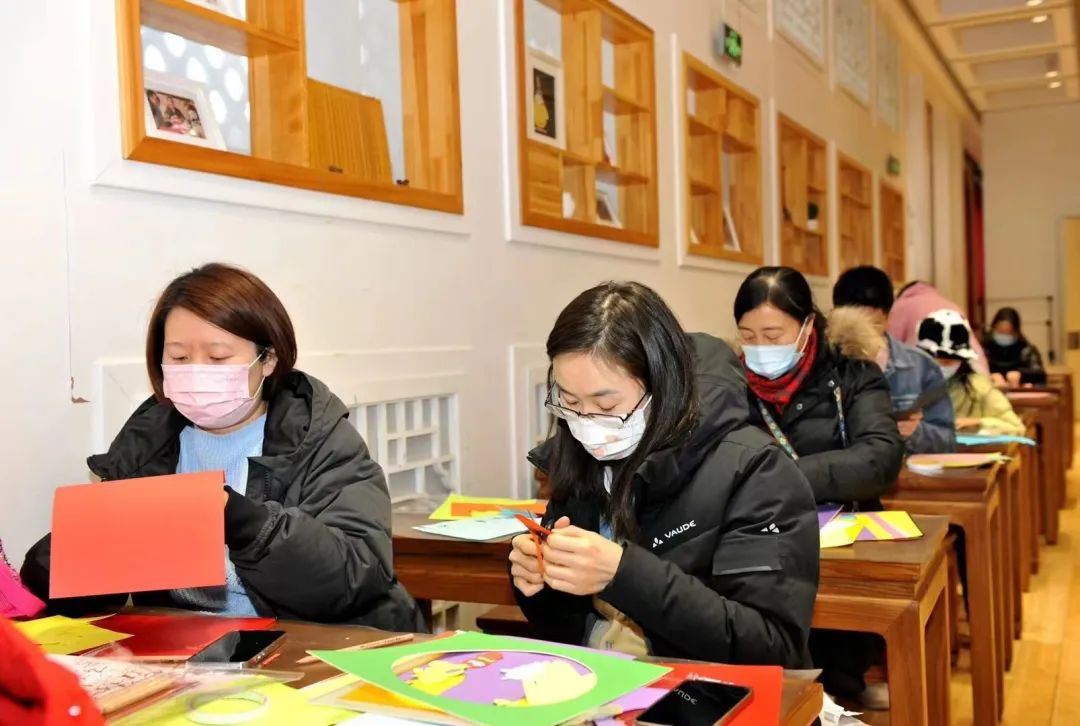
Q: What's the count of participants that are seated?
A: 7